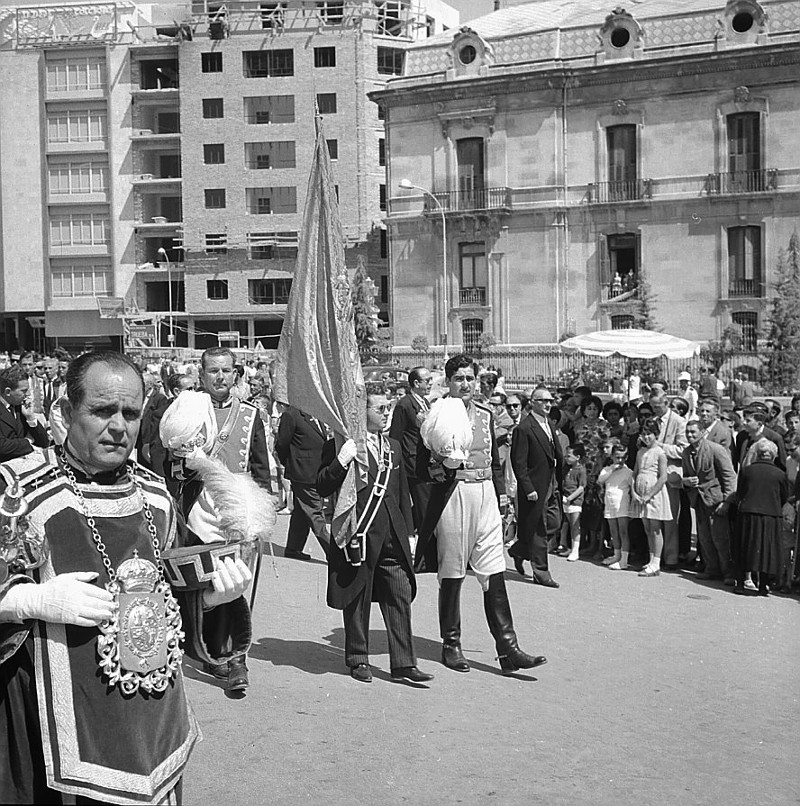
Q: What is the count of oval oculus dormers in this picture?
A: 3